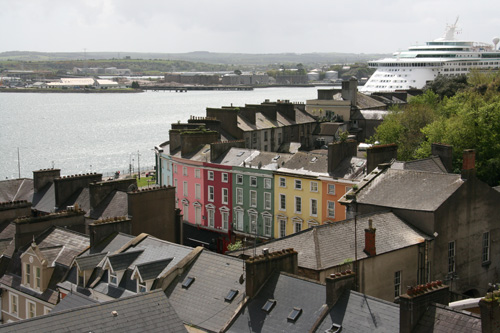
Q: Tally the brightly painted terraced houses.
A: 6